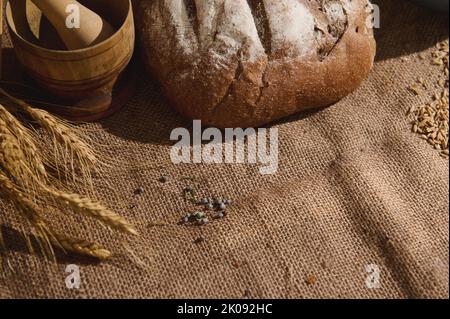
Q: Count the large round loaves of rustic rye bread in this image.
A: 1